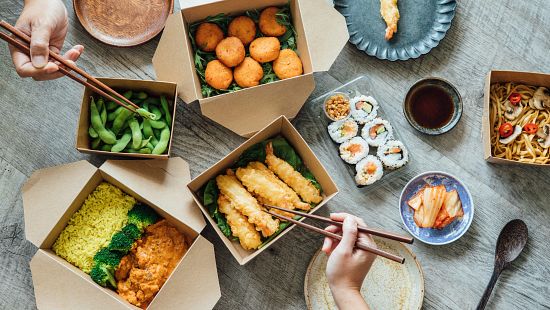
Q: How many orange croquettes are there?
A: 8